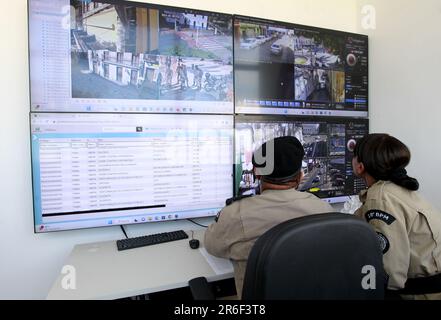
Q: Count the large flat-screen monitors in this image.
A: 4